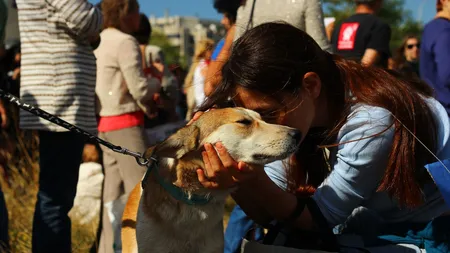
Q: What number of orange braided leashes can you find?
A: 0